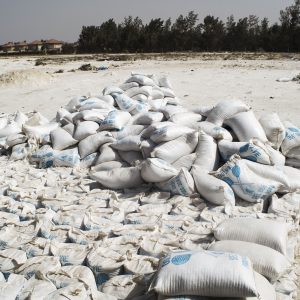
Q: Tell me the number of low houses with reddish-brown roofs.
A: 4